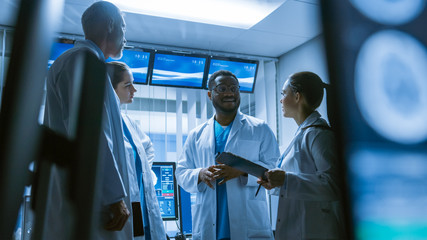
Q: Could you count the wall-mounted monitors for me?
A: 4